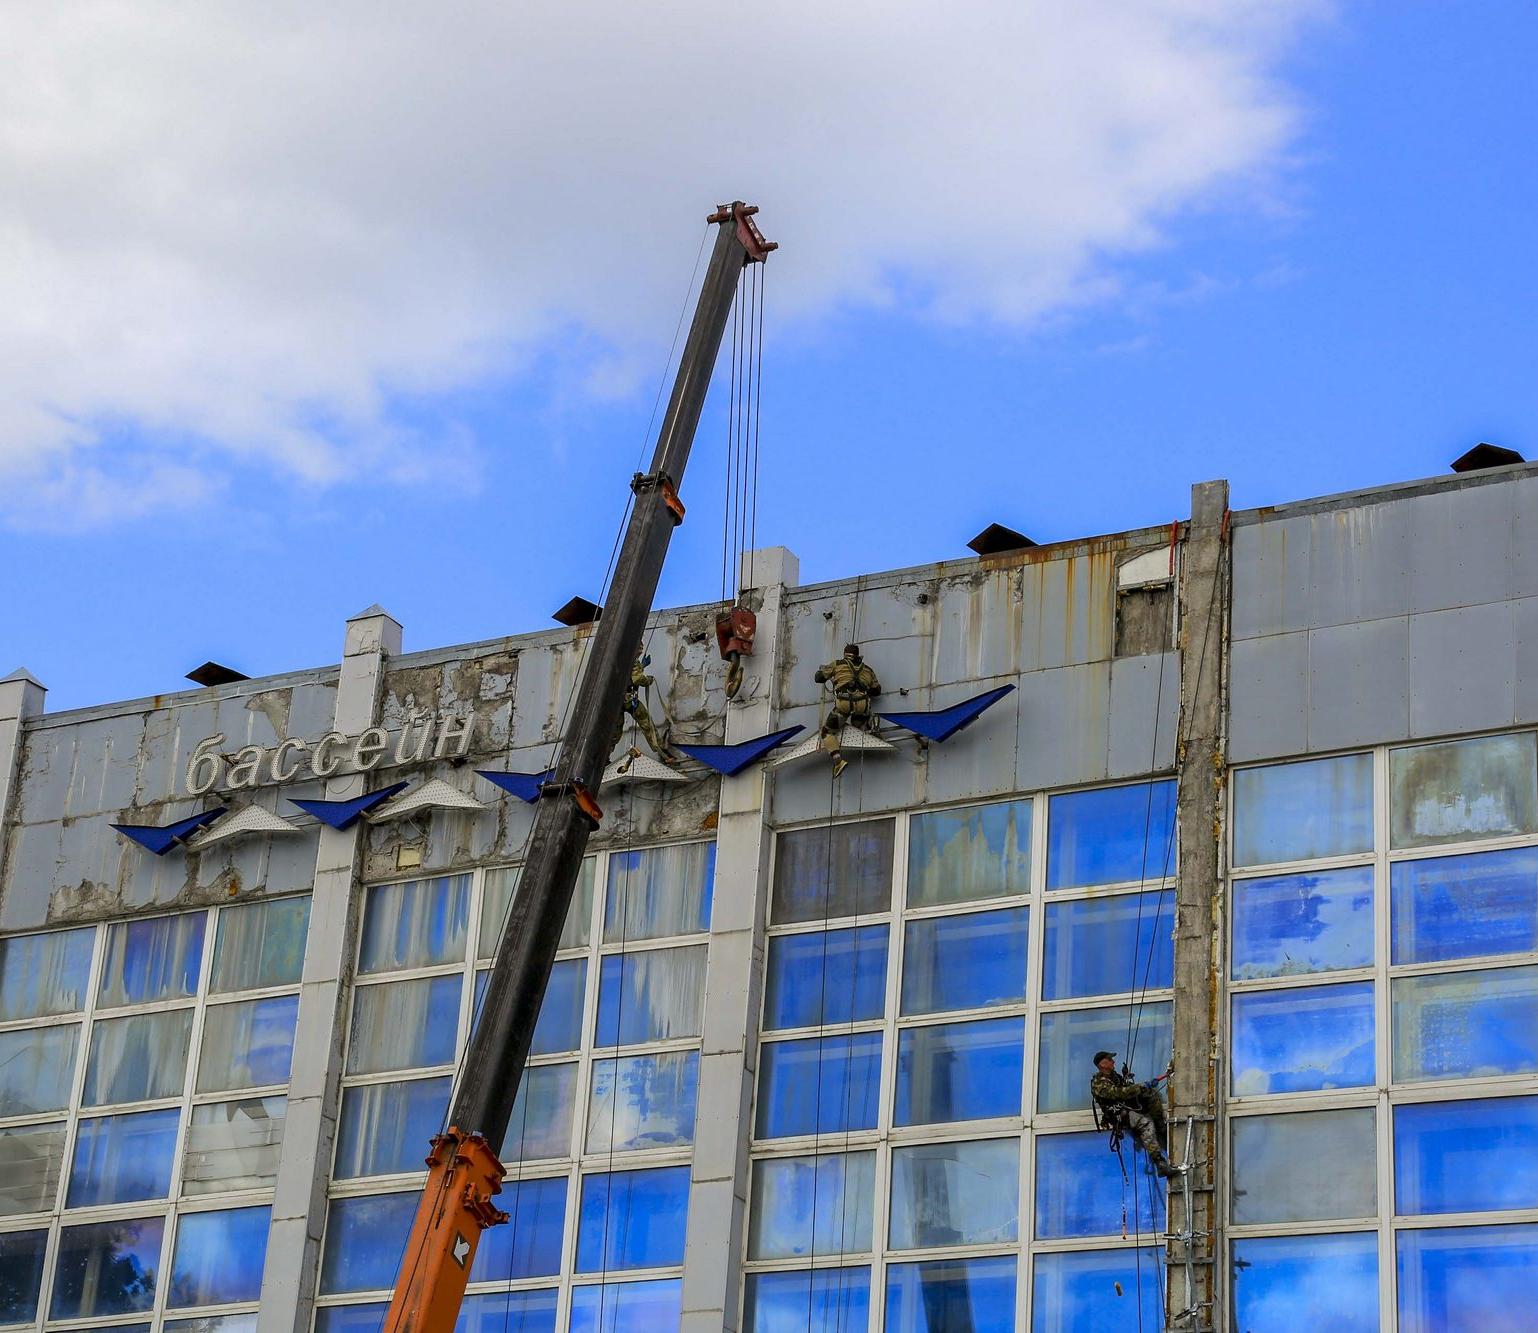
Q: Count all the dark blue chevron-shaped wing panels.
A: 5